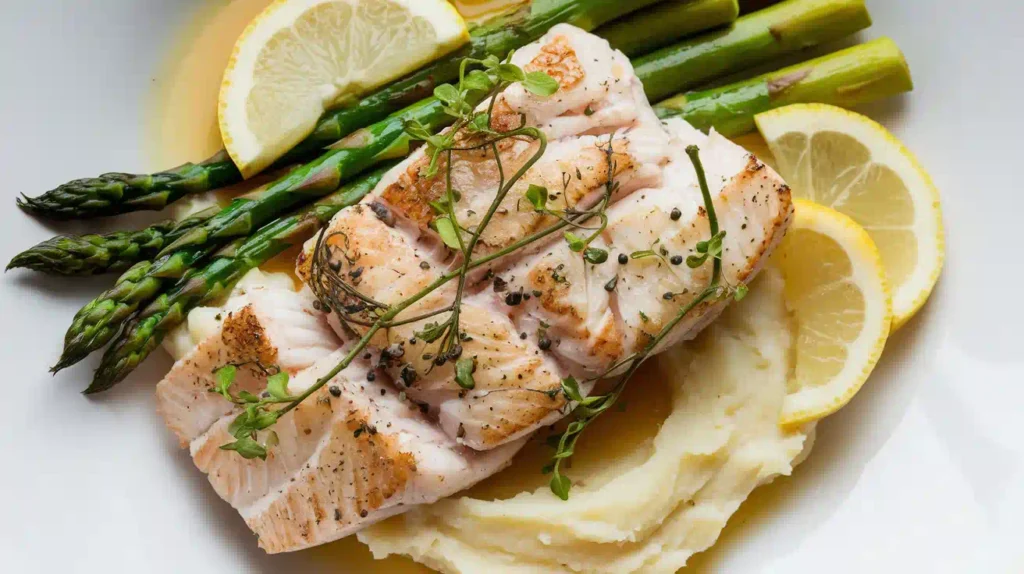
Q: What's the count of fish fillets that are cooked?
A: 2